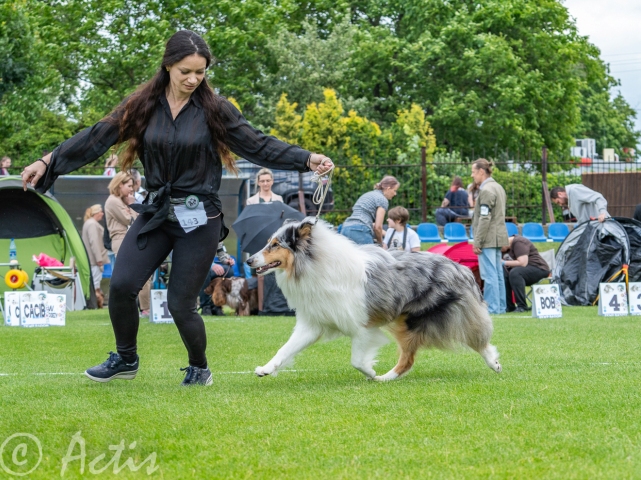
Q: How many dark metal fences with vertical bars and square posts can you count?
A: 1